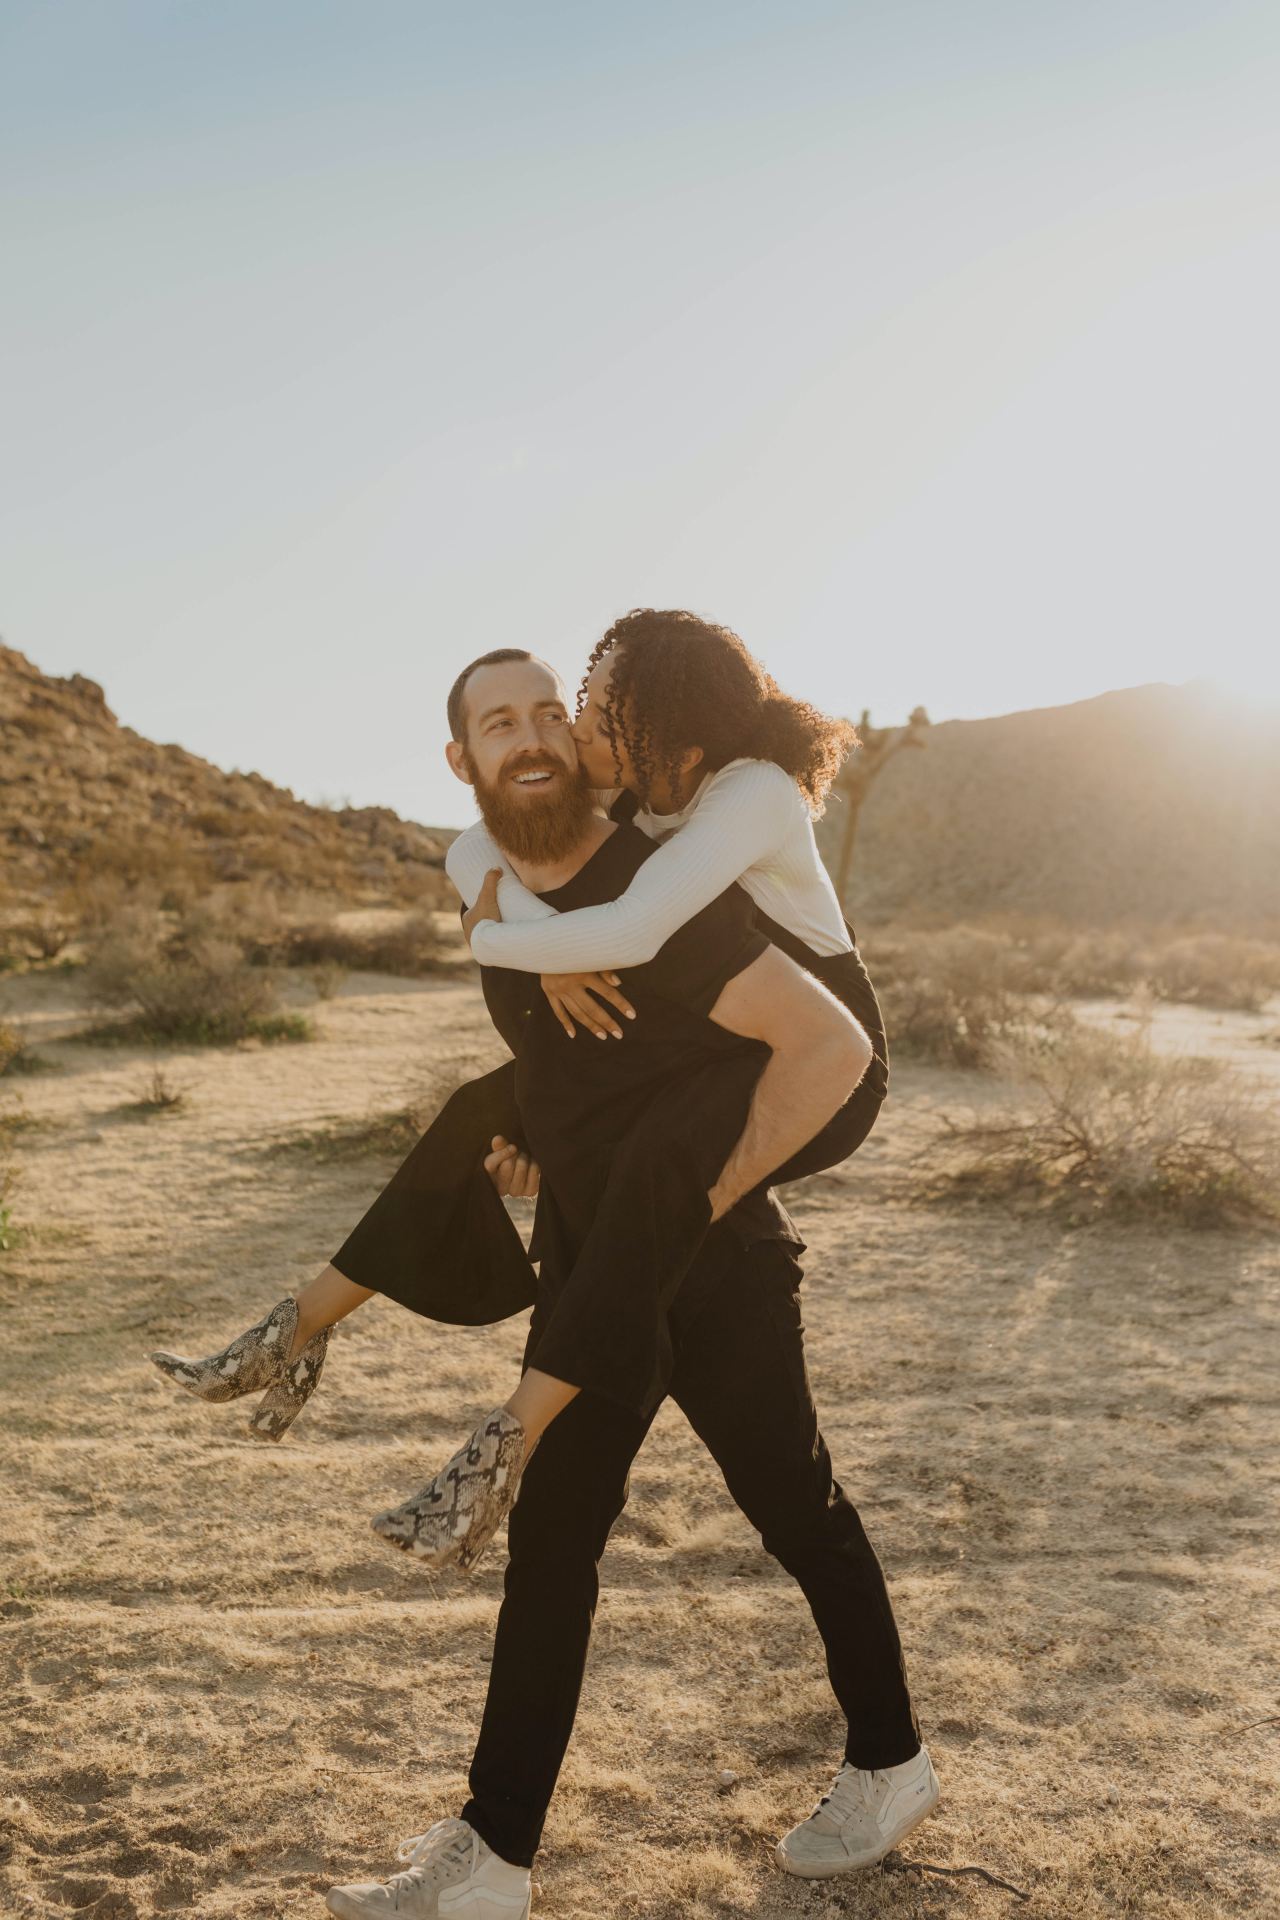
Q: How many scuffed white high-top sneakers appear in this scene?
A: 2